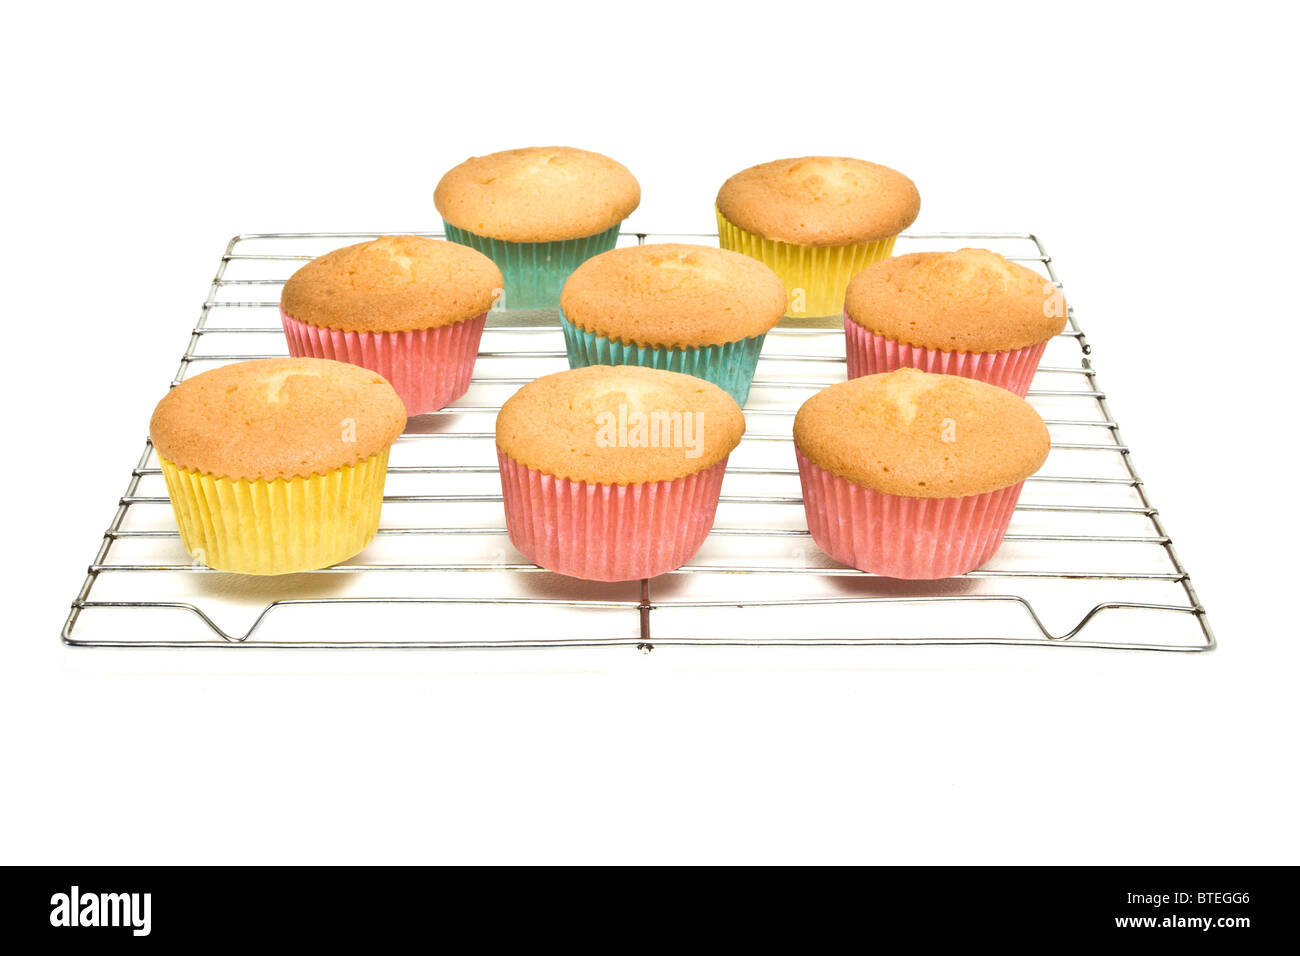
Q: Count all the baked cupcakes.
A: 8